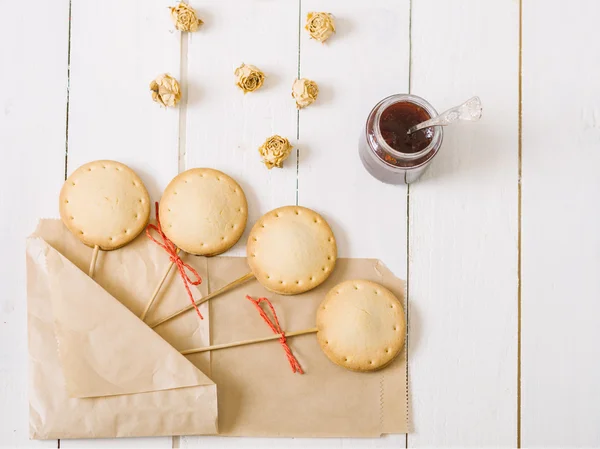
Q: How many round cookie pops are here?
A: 4